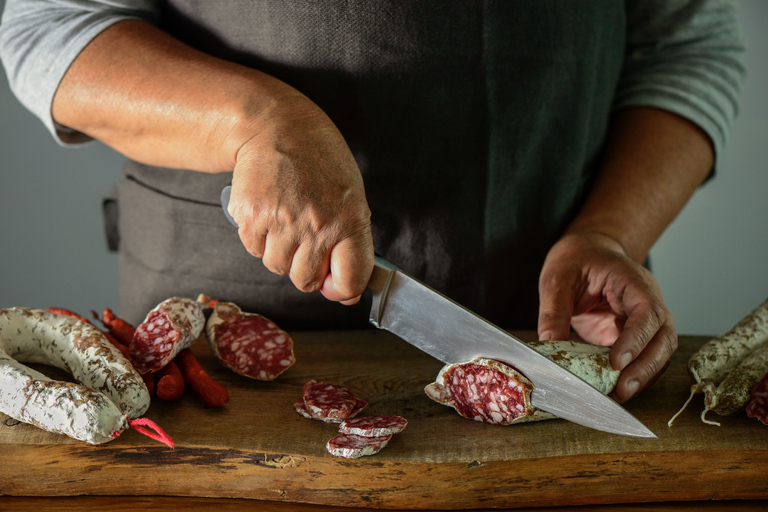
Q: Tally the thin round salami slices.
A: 4